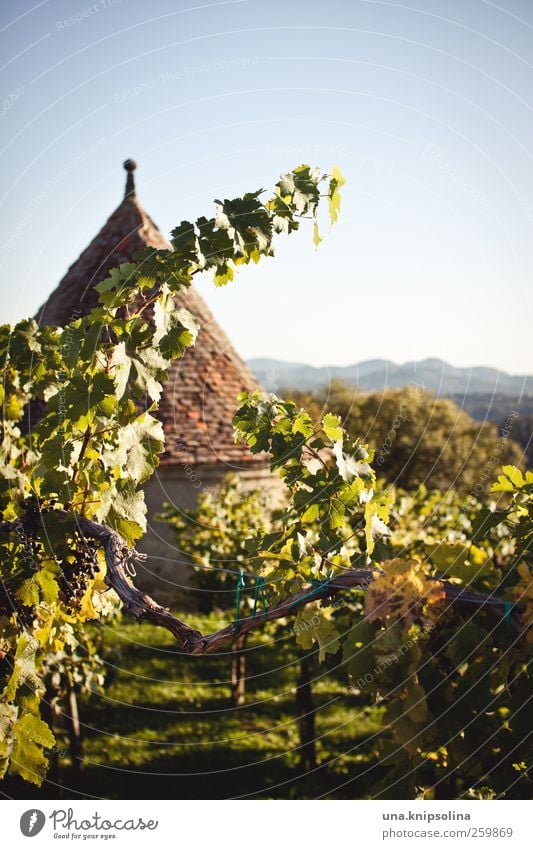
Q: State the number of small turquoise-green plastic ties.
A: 4